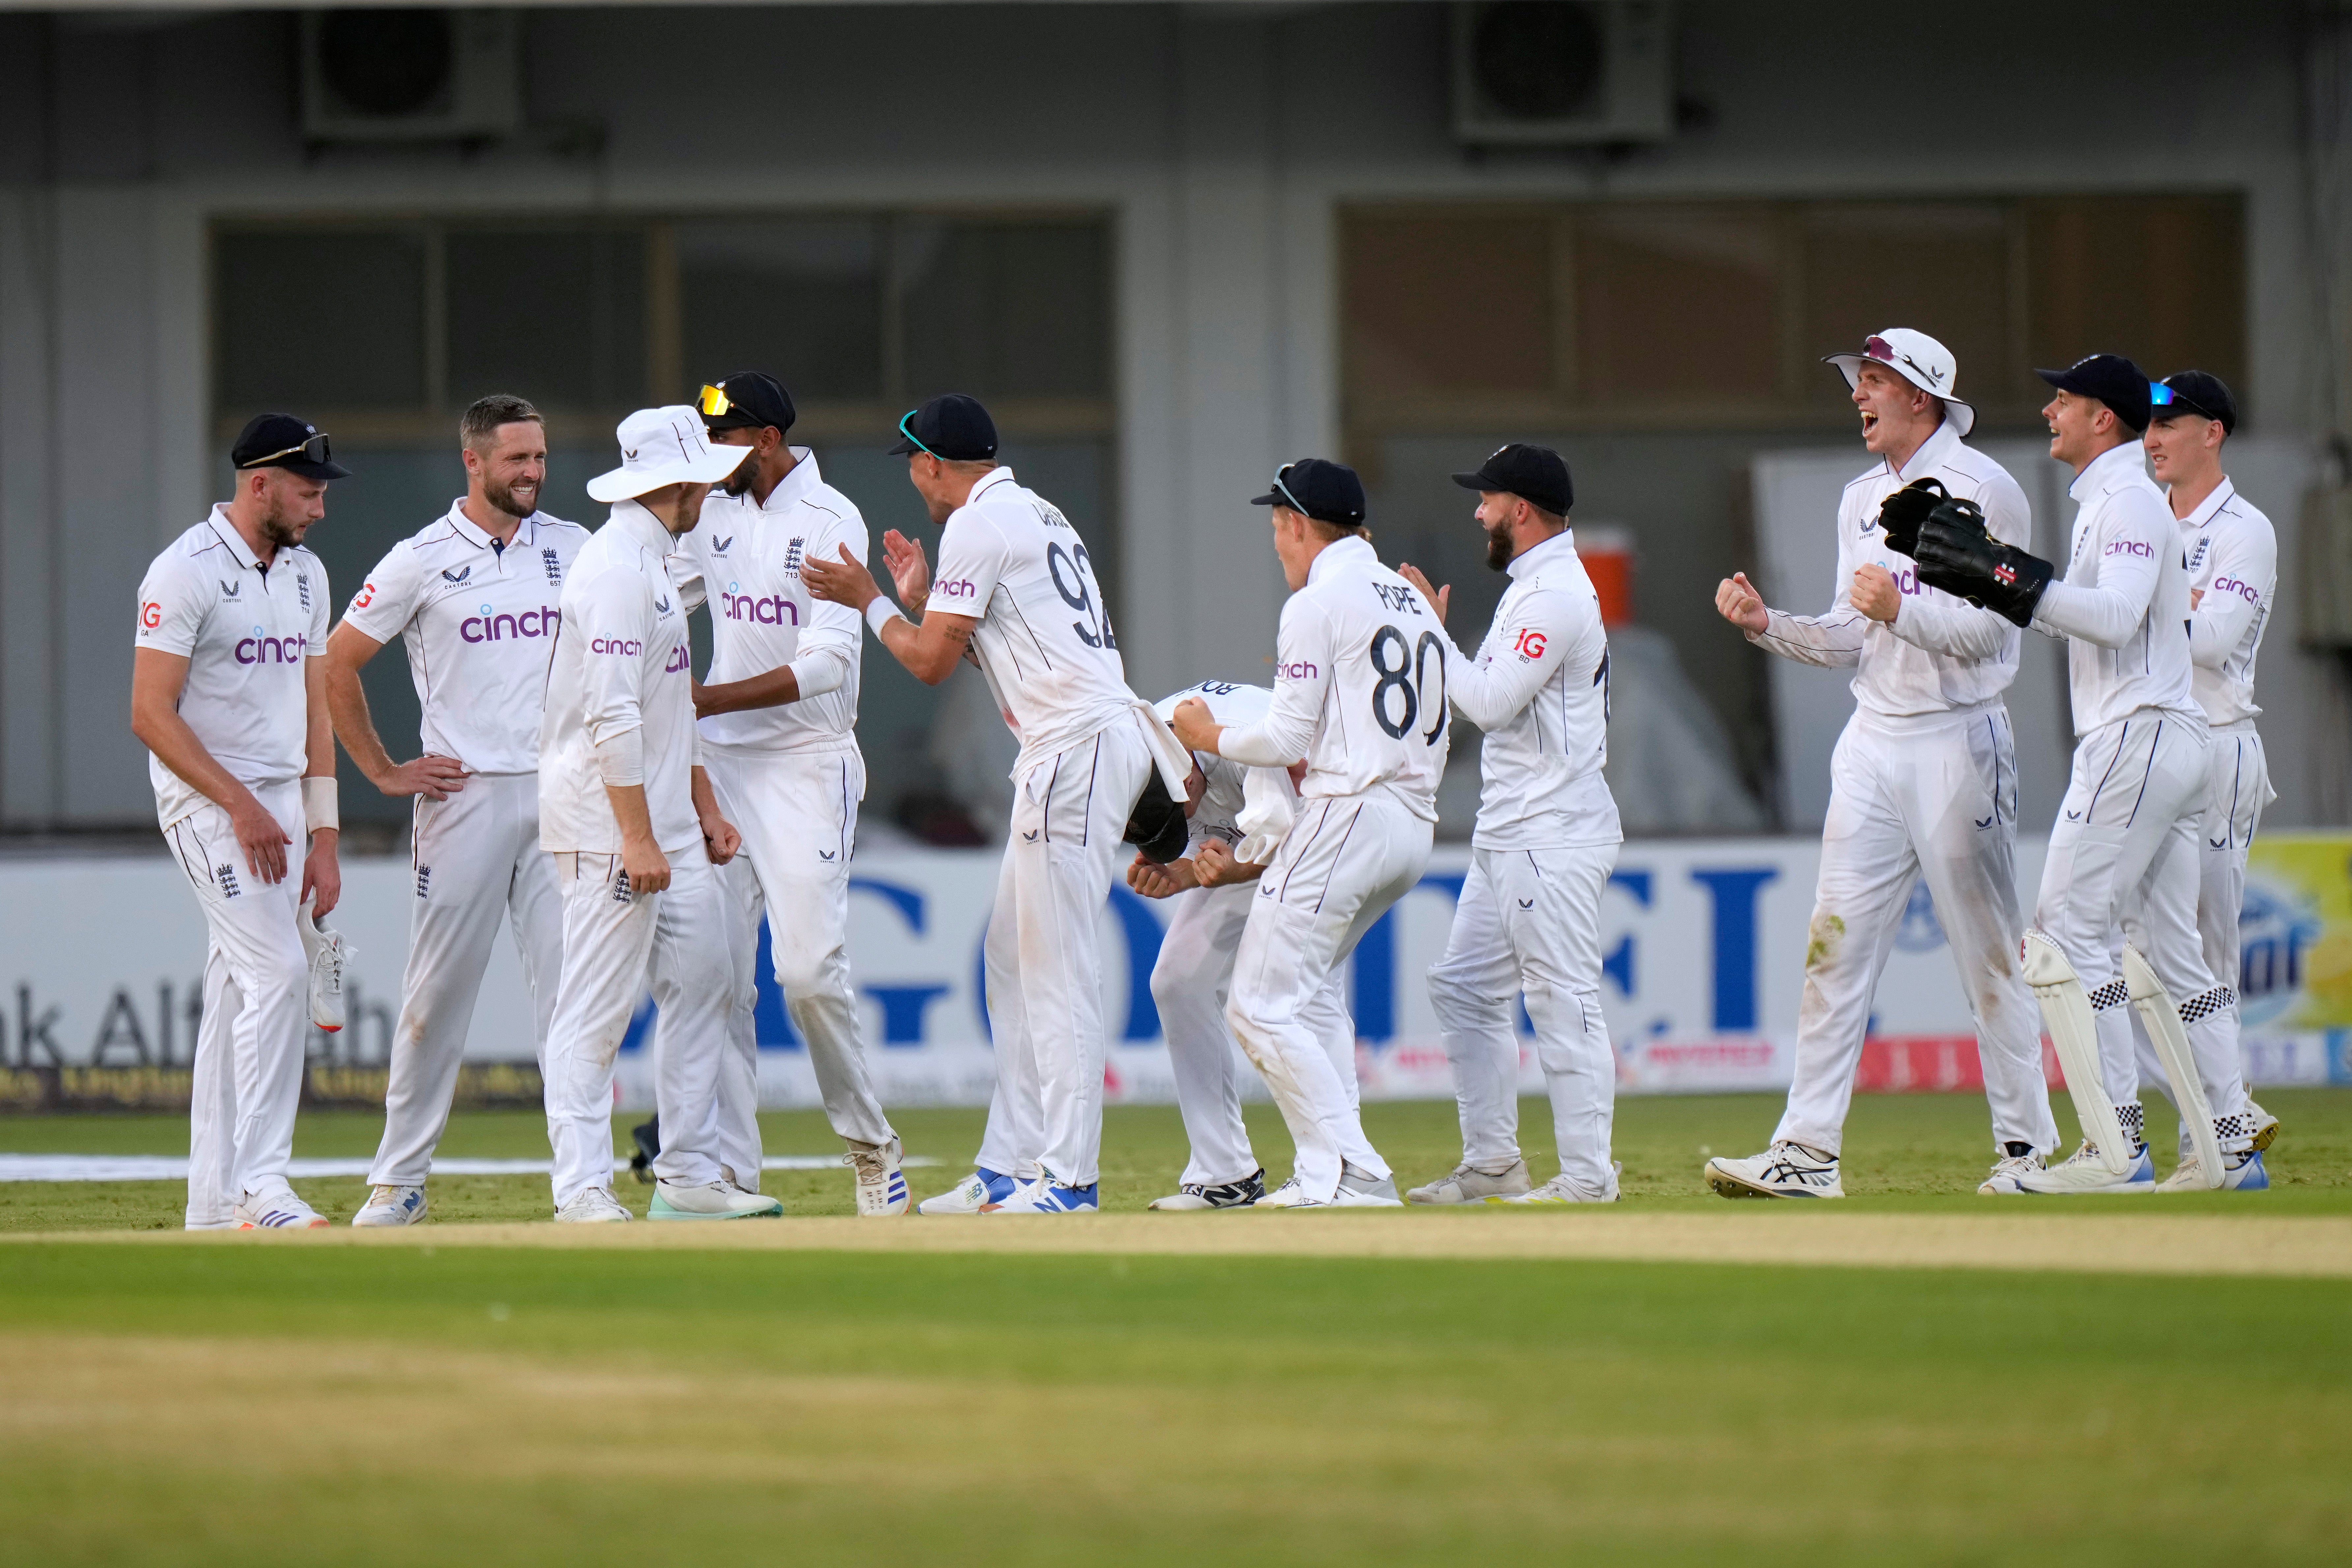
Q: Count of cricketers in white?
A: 11